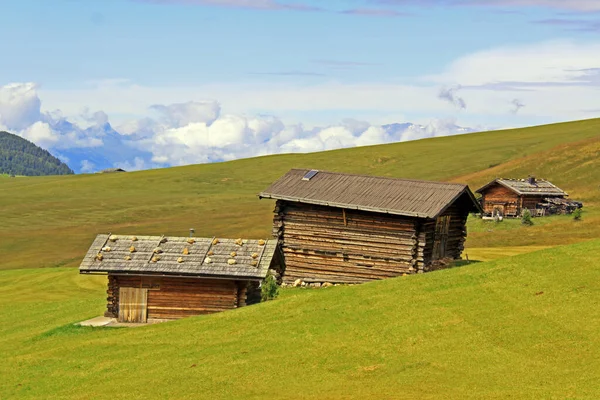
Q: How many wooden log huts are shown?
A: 3